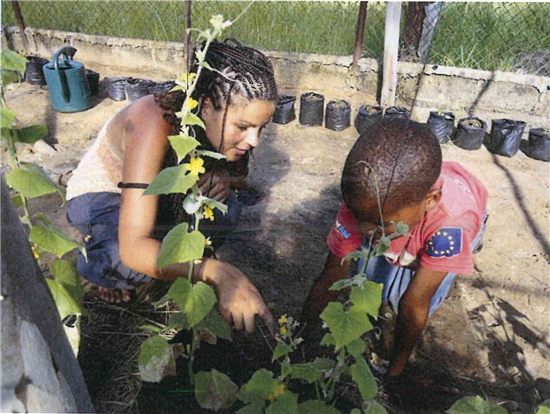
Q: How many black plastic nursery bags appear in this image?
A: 14